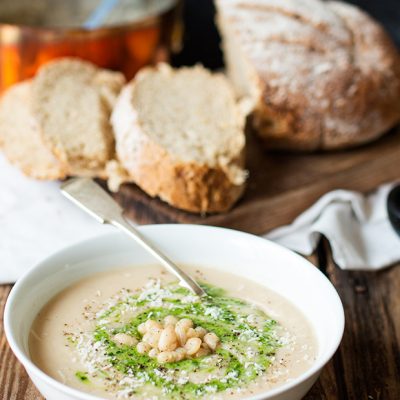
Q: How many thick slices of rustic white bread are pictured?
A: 3